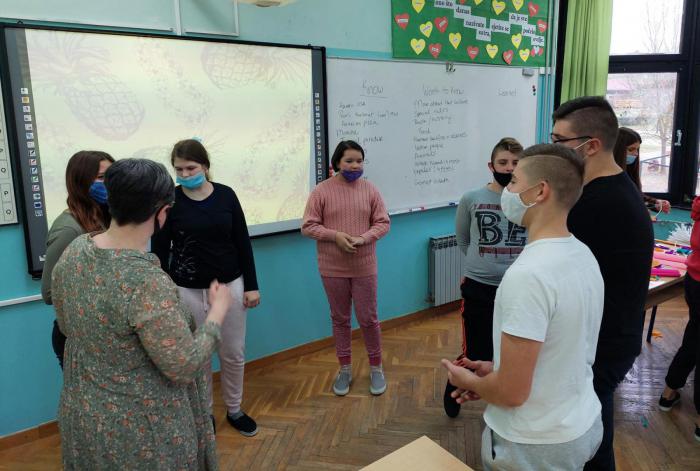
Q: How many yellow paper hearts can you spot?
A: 10